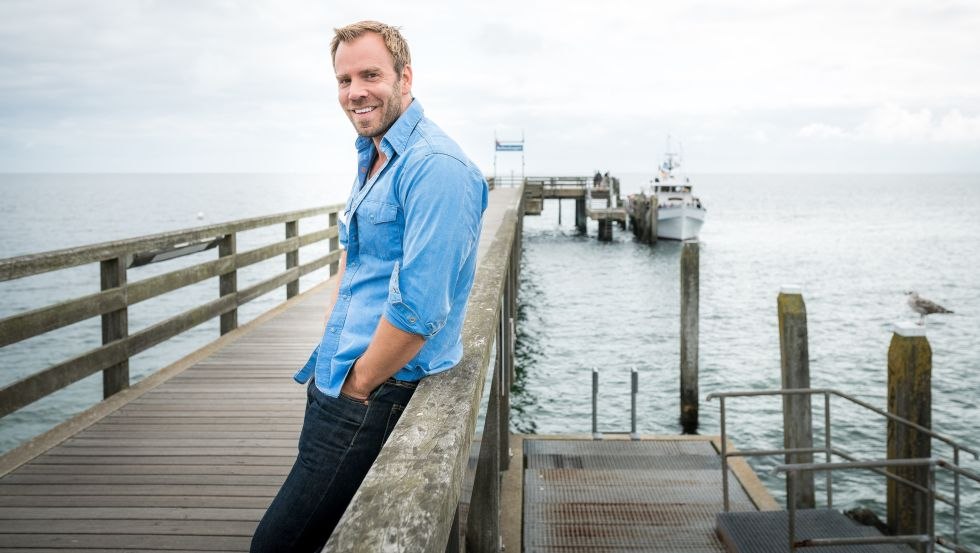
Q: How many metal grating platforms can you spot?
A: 2